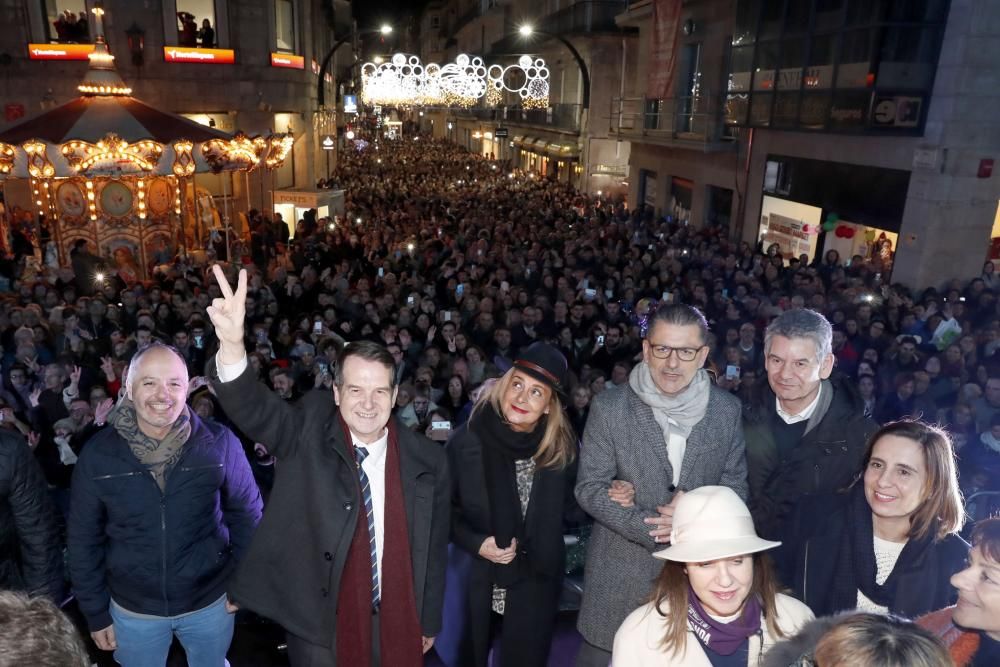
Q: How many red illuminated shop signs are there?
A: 3